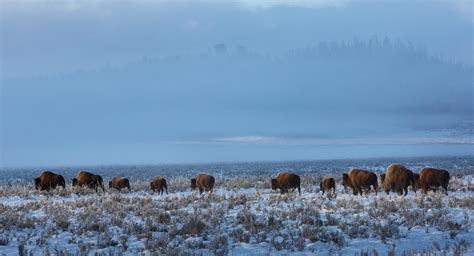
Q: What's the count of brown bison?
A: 10